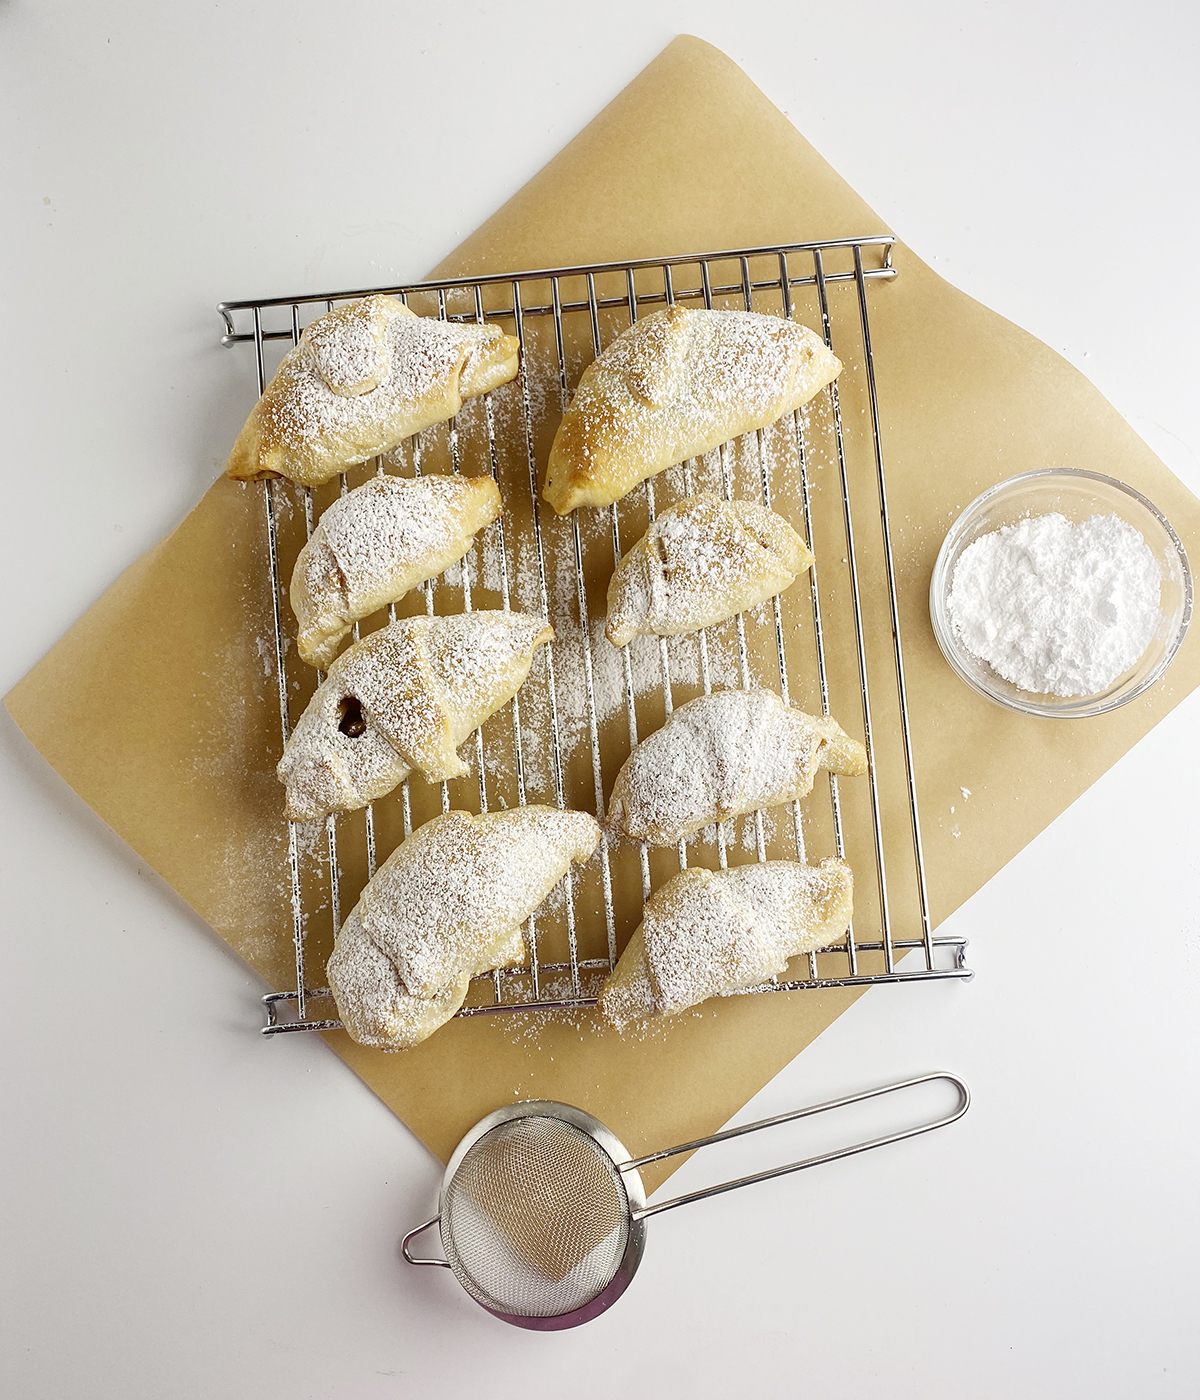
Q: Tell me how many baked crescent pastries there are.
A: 8